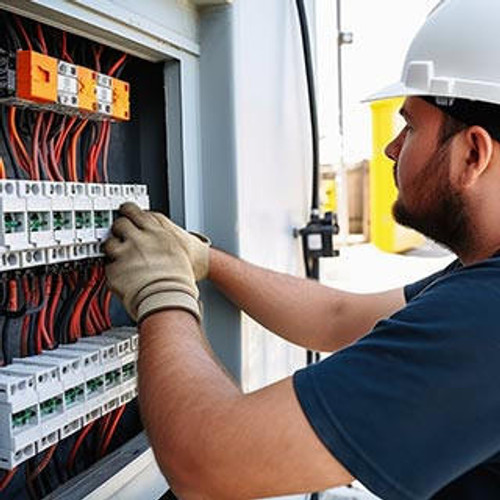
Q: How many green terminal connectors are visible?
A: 11